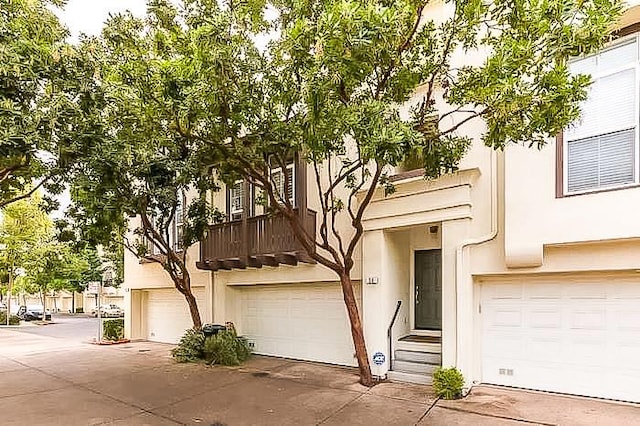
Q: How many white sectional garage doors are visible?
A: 3